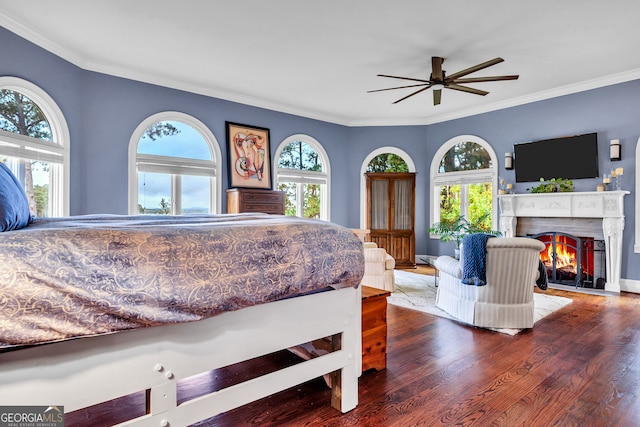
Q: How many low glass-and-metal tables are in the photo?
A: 1